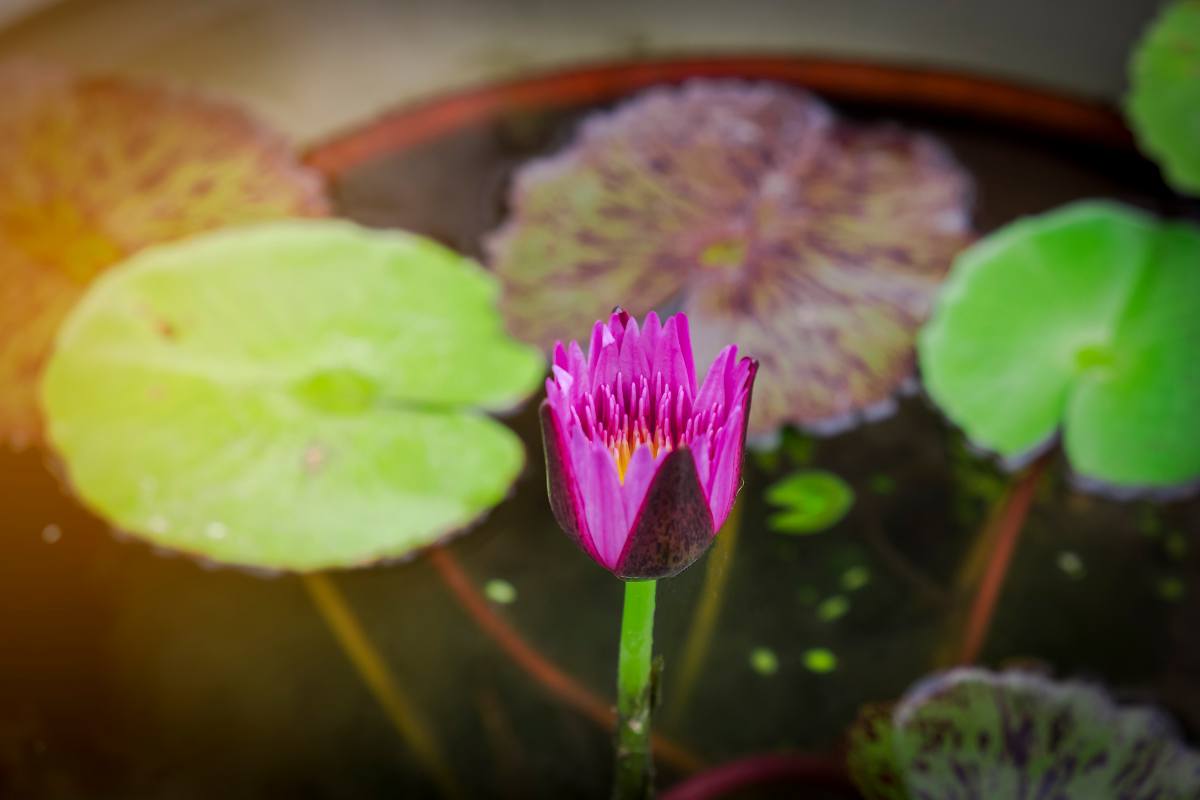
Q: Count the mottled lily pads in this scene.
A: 3